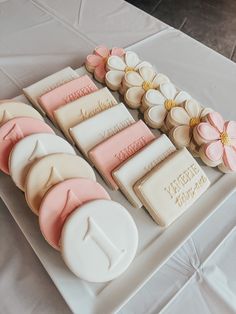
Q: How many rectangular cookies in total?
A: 7